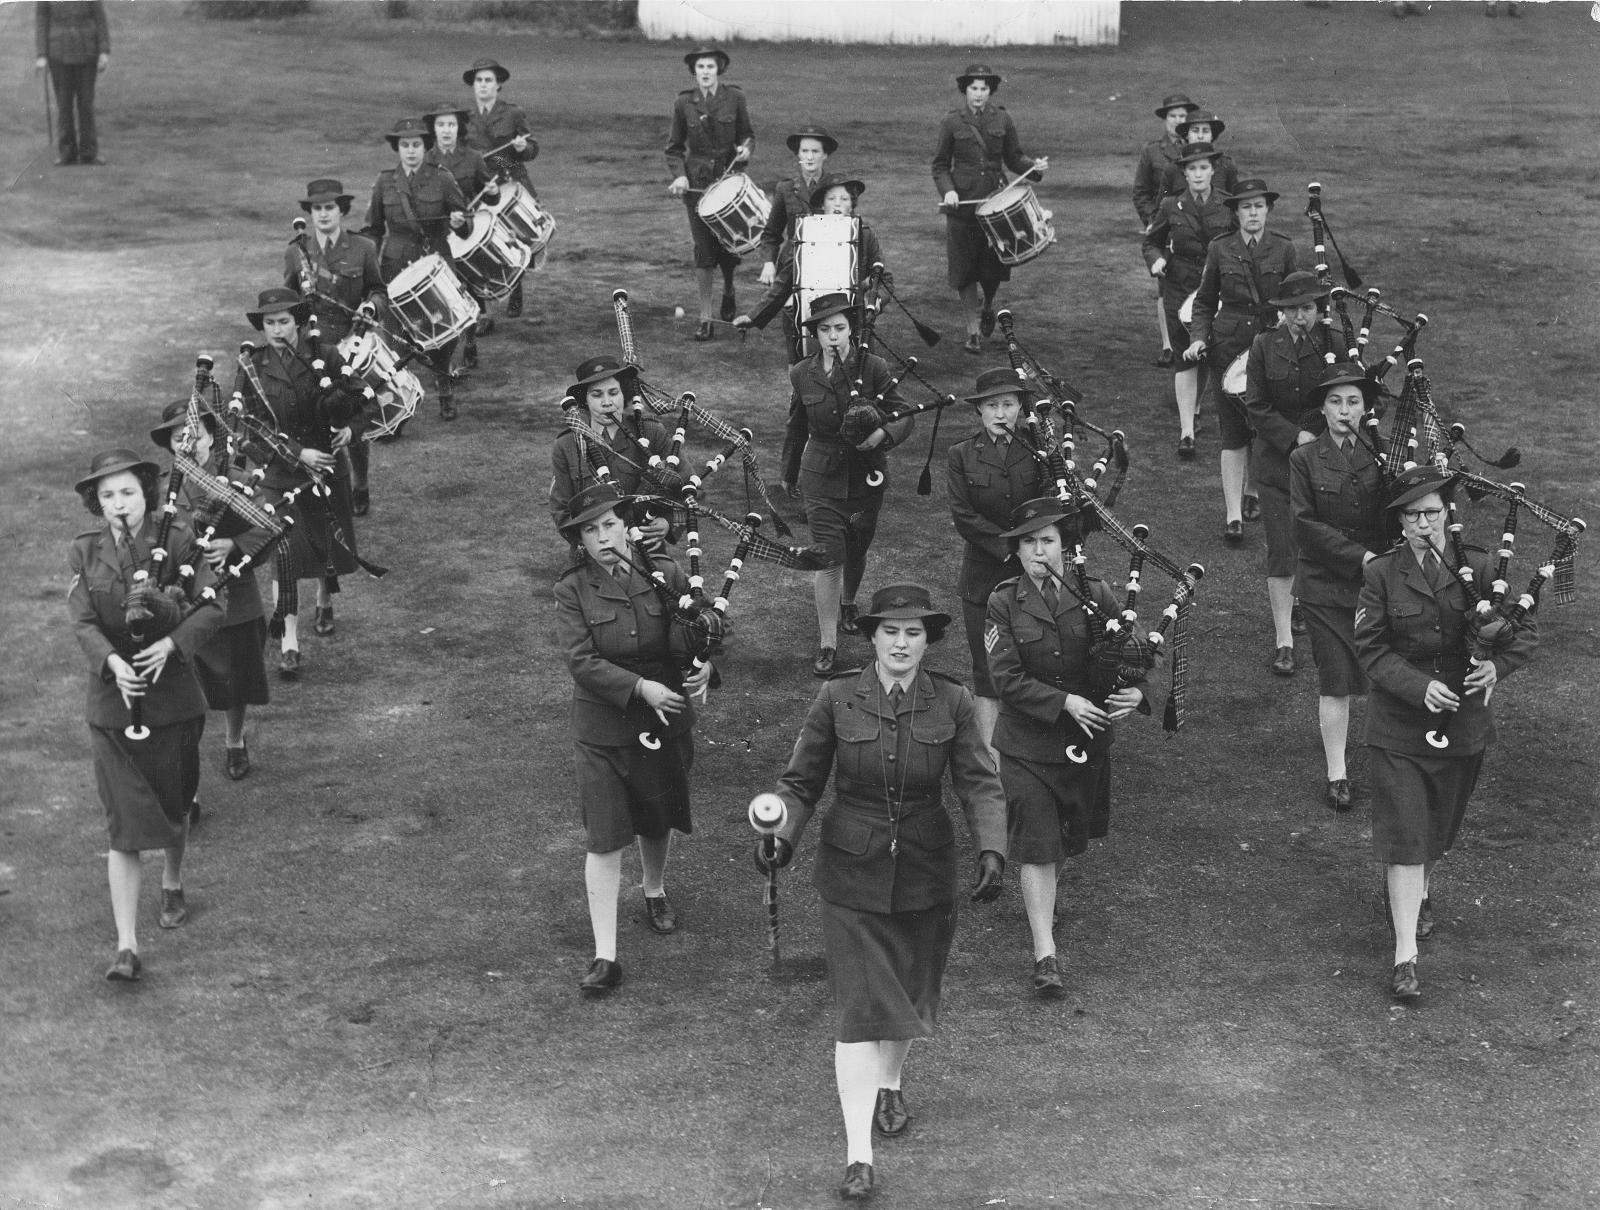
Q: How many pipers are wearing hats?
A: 11